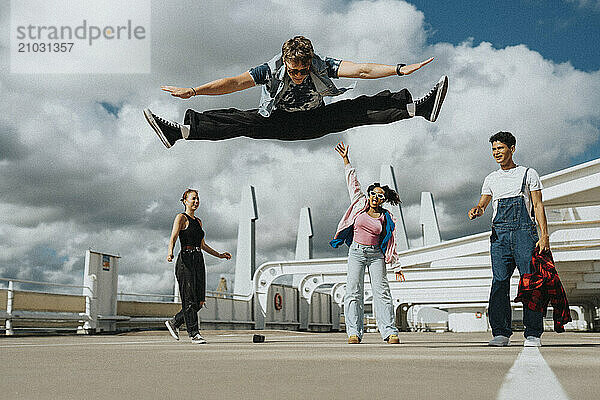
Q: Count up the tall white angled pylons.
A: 4